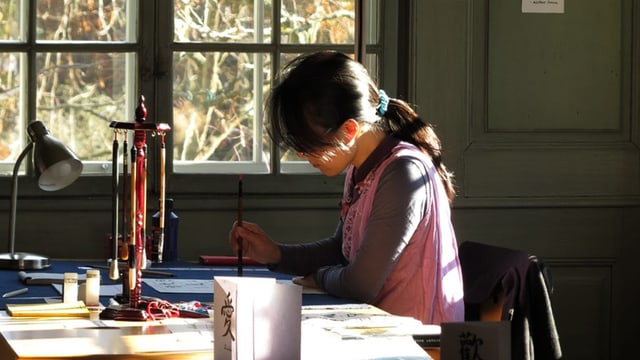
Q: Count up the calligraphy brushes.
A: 6